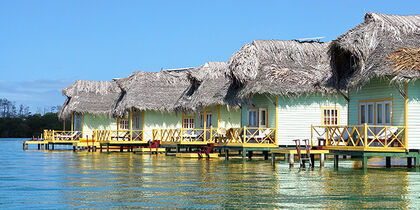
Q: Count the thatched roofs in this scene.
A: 5